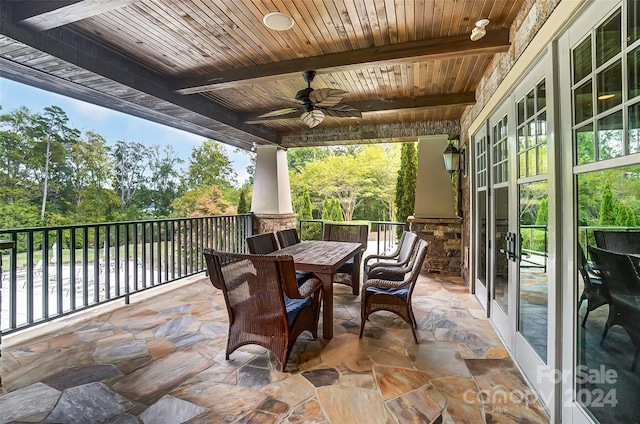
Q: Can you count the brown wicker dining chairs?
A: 6